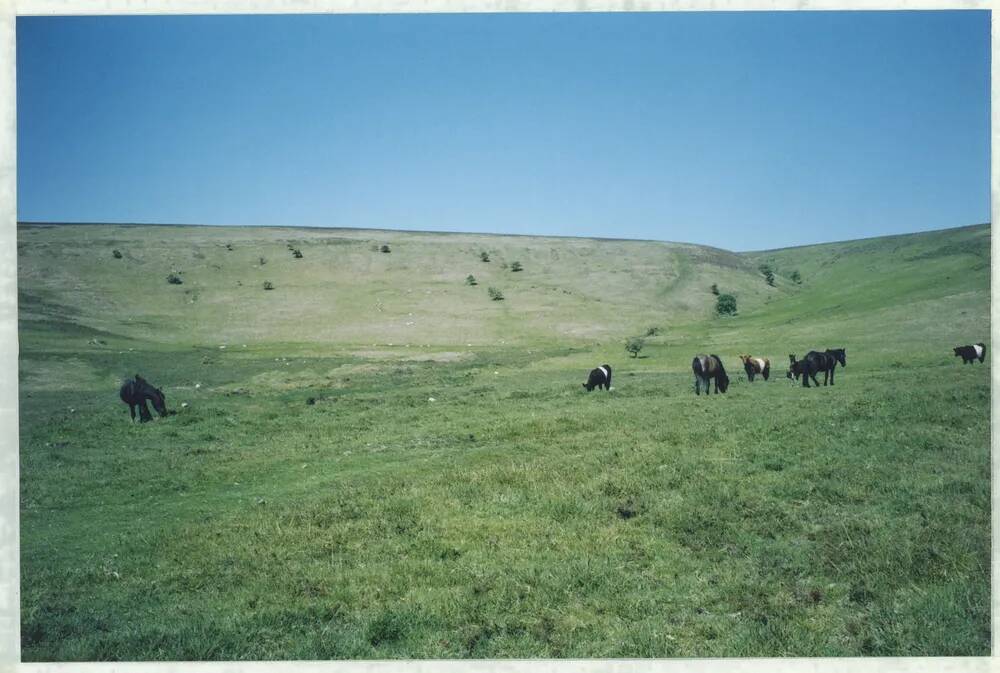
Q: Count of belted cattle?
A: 3